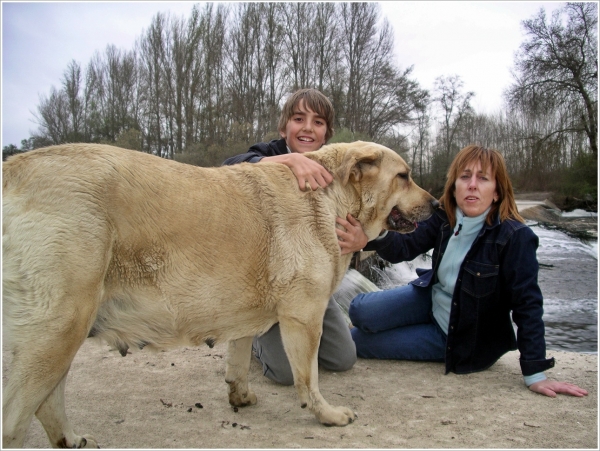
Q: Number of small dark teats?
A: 3